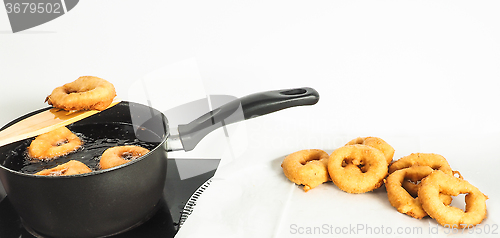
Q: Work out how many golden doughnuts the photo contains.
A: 10